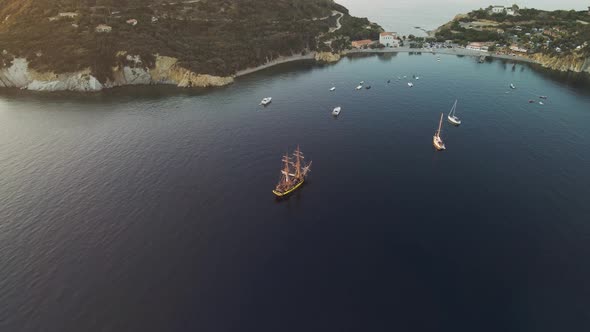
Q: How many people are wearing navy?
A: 0